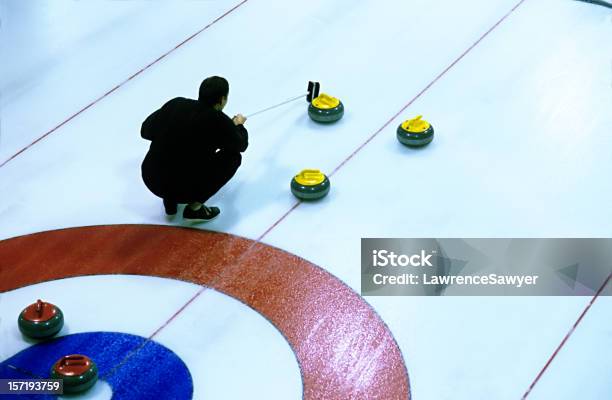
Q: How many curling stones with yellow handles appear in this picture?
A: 3